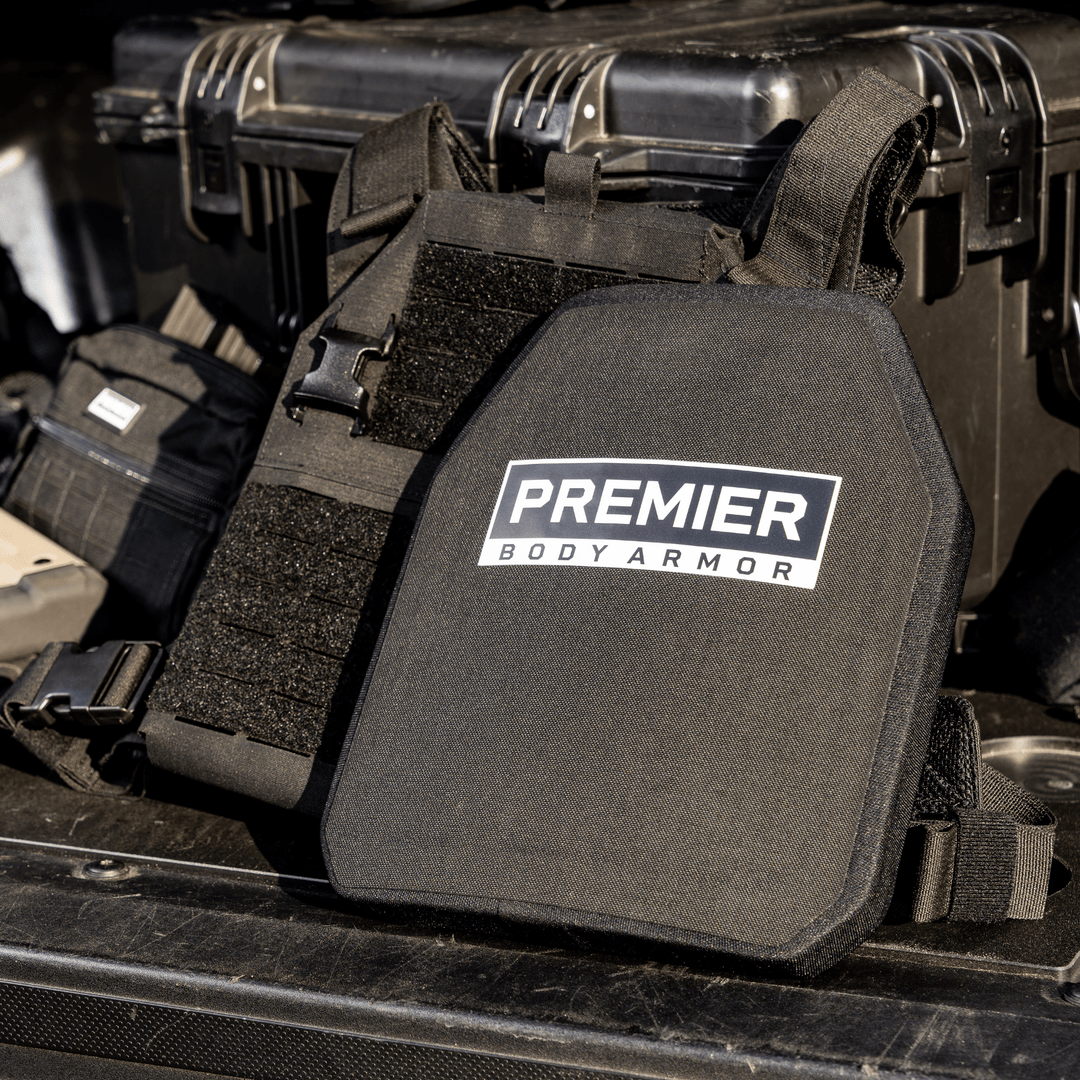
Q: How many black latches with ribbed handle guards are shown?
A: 3